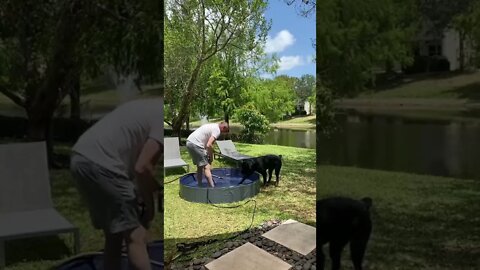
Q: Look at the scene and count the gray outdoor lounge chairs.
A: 2